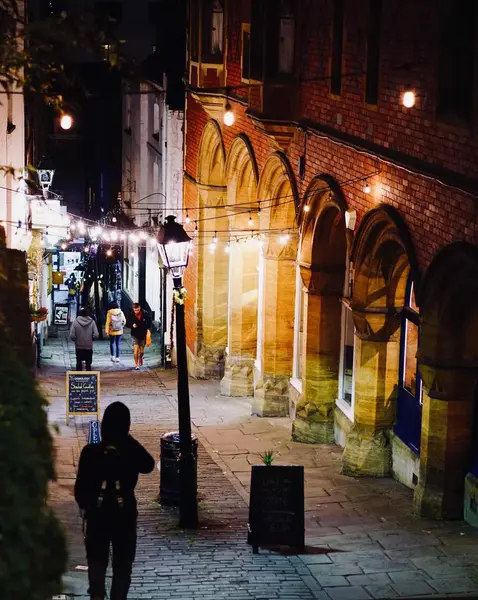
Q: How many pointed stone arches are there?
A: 6